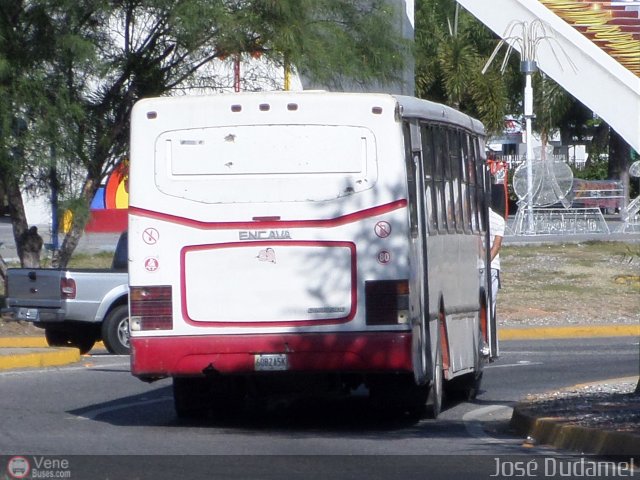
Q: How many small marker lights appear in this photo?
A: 5